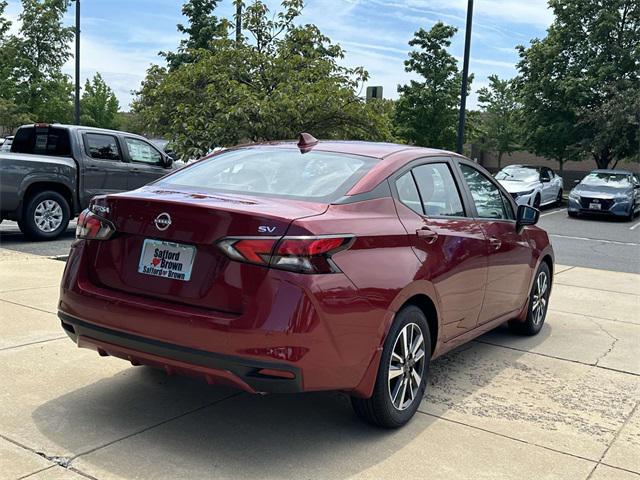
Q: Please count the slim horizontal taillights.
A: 2